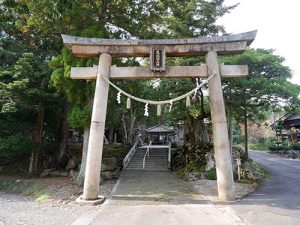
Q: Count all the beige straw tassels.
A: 3